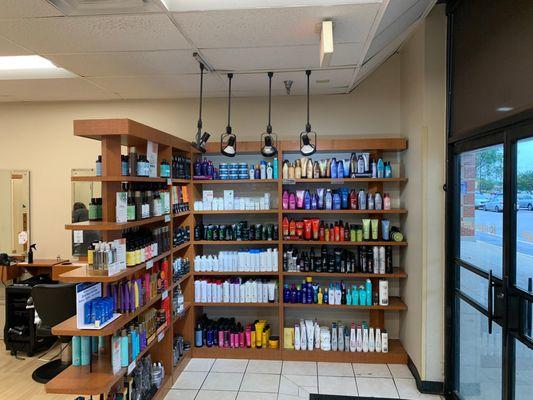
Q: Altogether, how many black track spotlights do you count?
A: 4